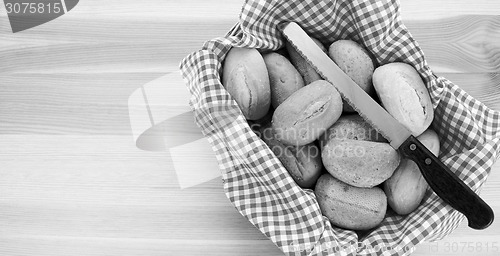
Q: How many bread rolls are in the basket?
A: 11